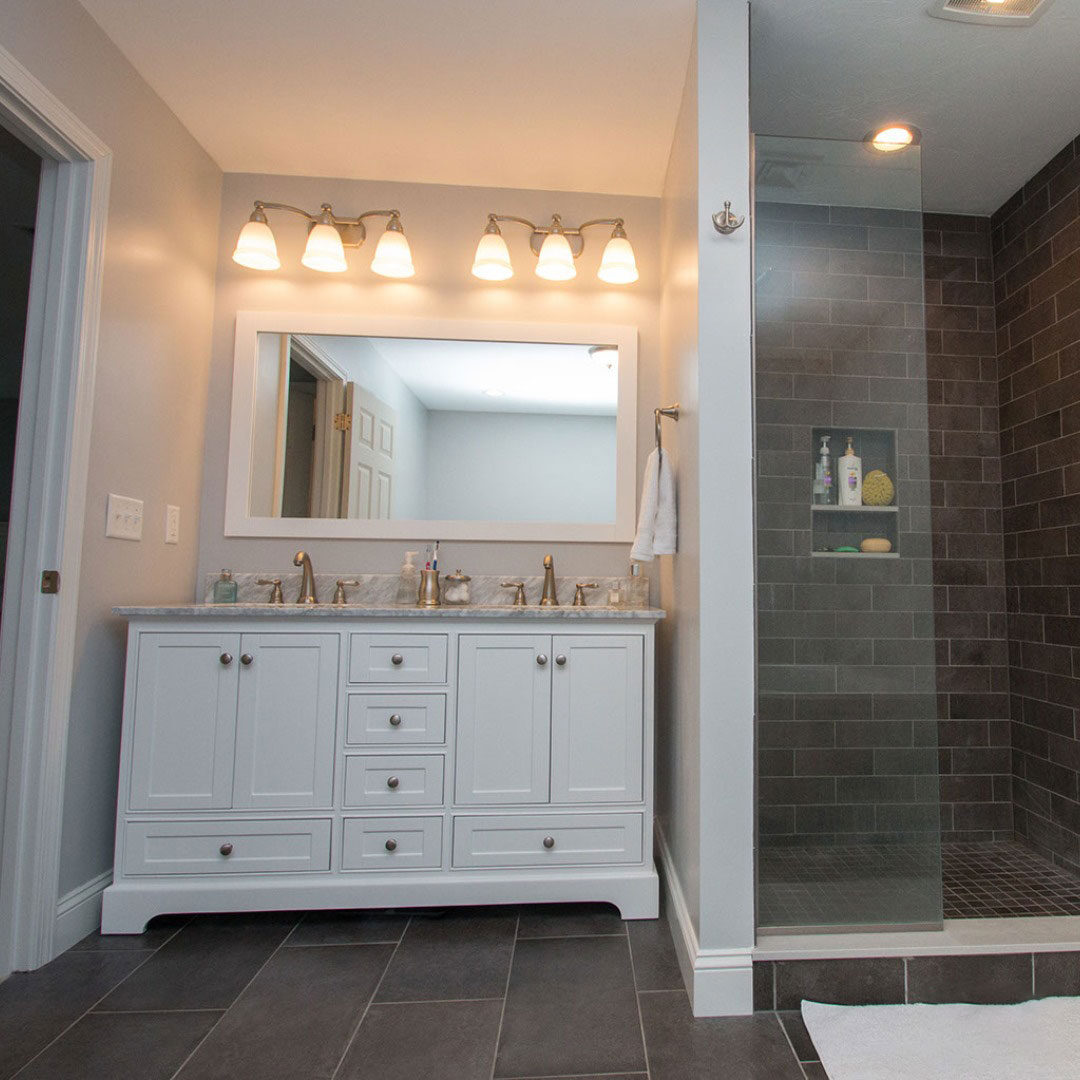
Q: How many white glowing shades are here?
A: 6